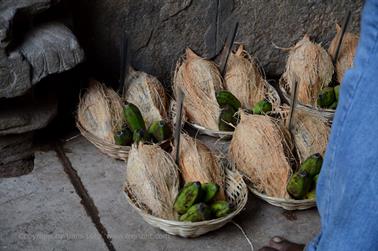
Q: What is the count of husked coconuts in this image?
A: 10